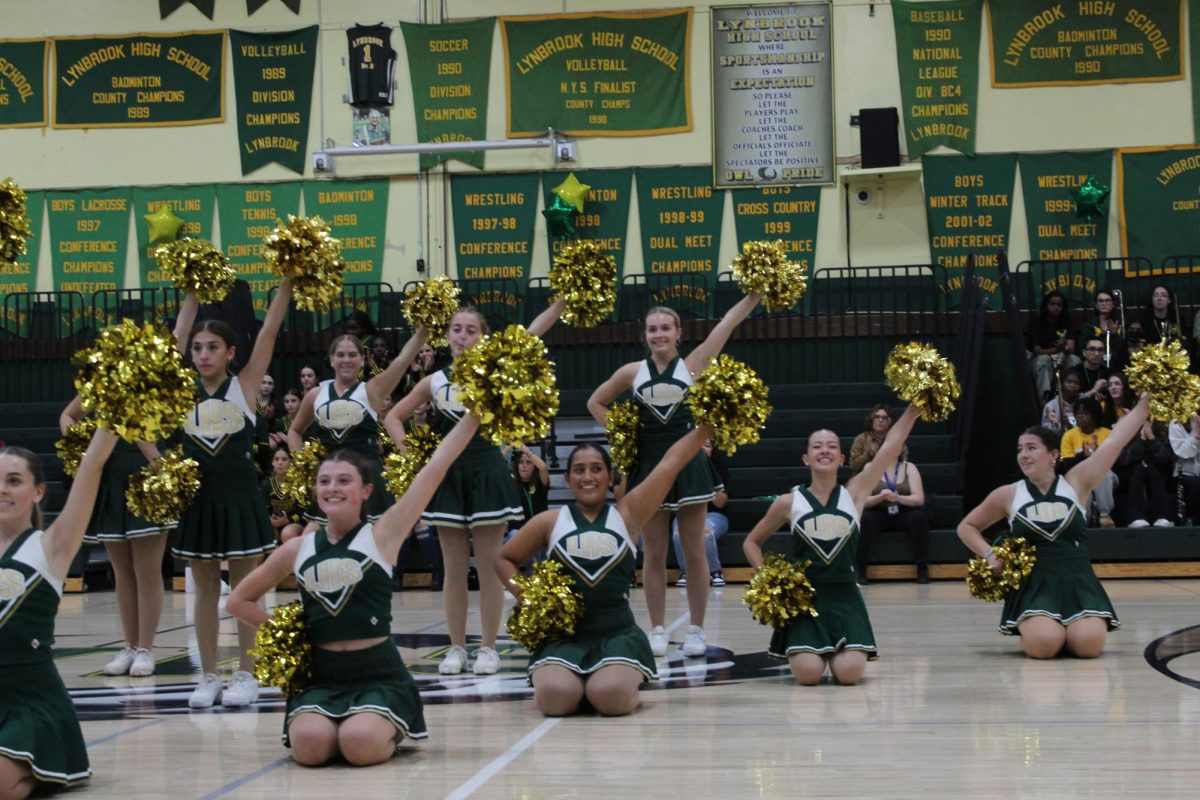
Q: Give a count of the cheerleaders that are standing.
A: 5